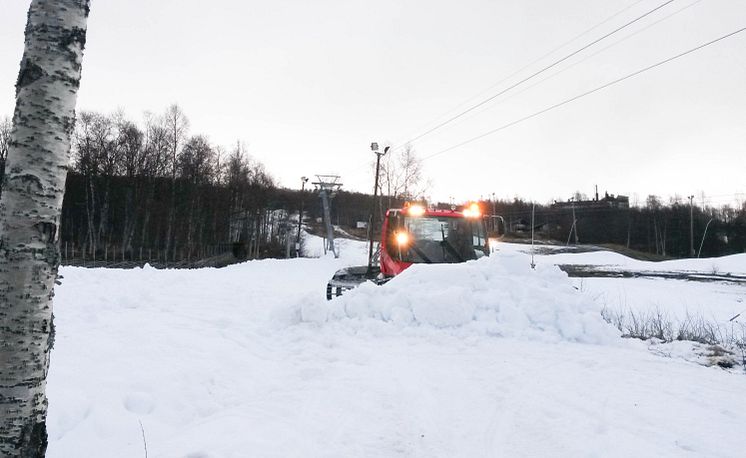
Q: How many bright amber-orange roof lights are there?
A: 2